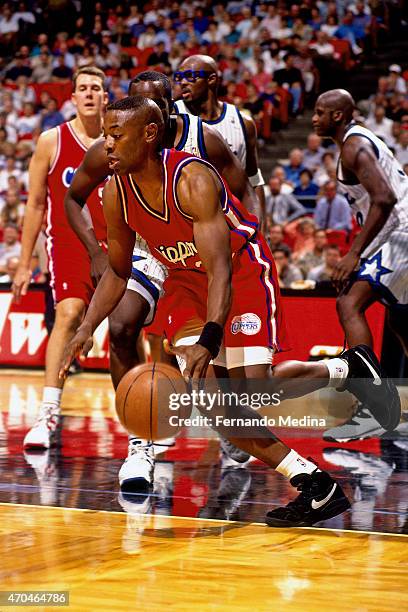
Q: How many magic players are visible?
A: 3